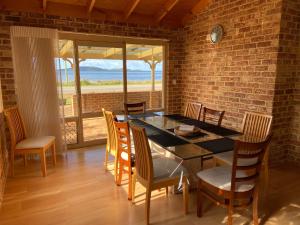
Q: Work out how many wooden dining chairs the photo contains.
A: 9